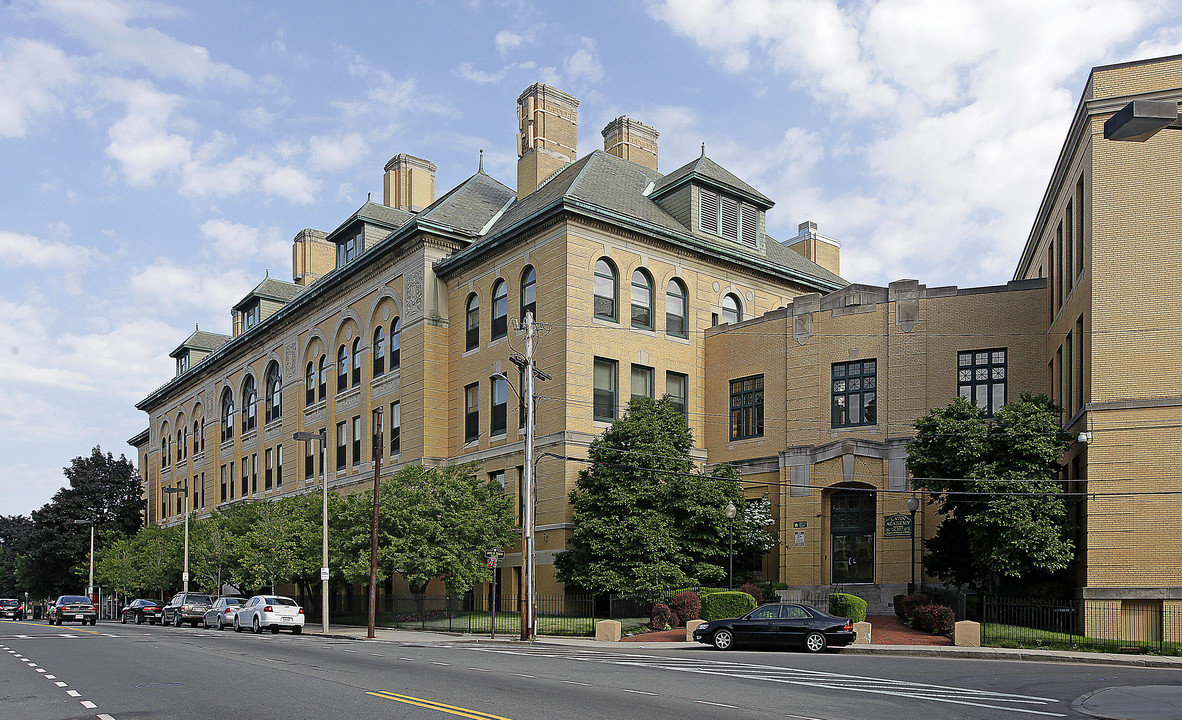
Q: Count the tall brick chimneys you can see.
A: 5